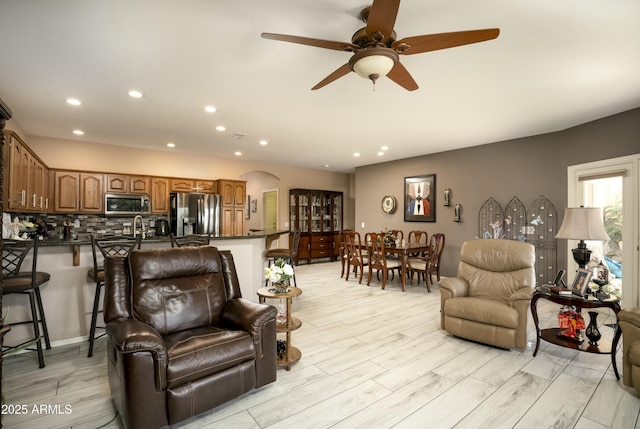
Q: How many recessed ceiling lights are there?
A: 11